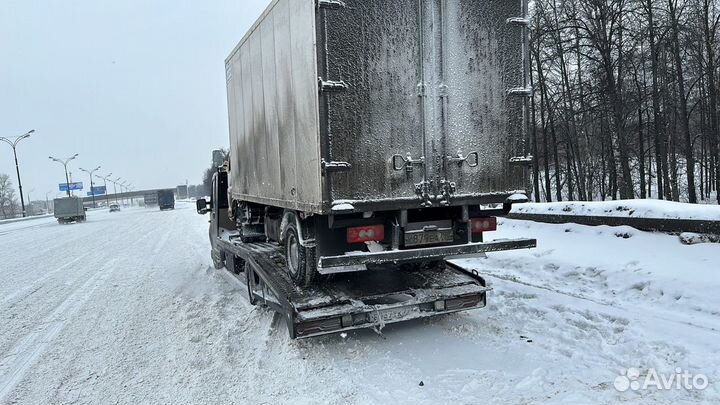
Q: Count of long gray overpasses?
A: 1